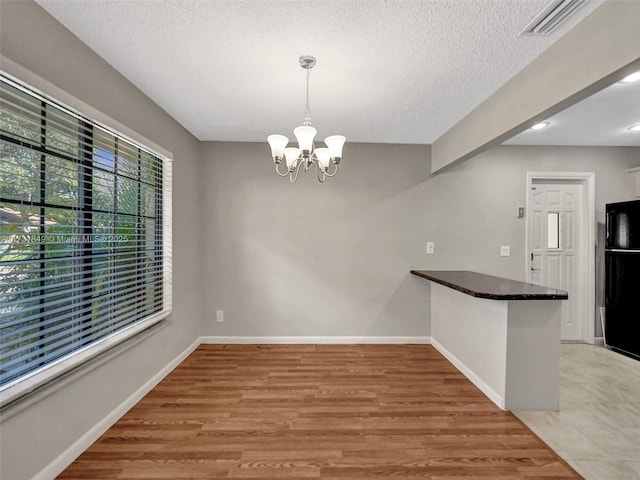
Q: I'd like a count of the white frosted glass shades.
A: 5